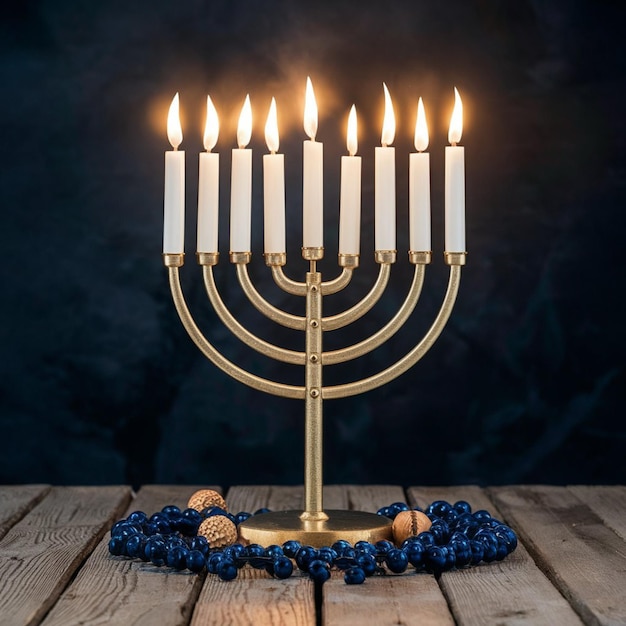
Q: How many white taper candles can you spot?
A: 9